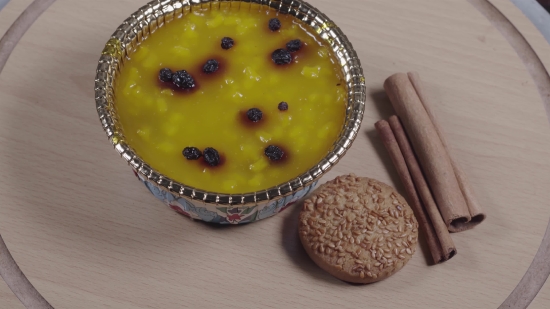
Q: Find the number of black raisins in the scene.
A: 12